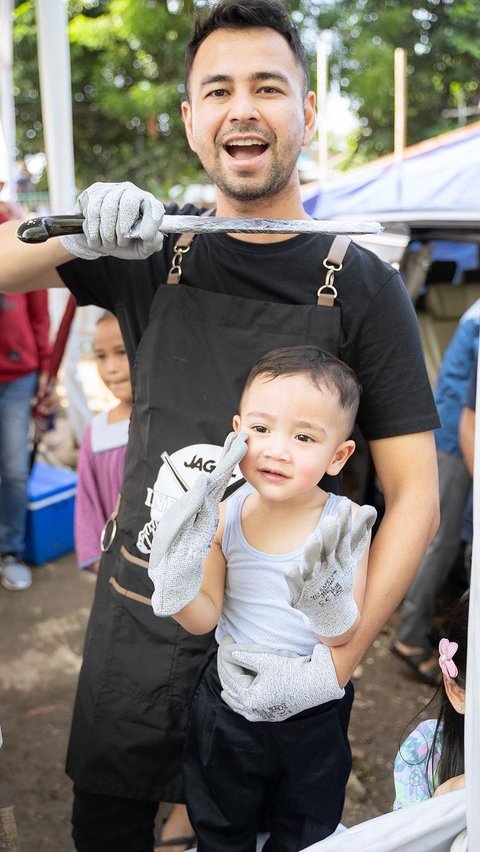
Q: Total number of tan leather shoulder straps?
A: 2